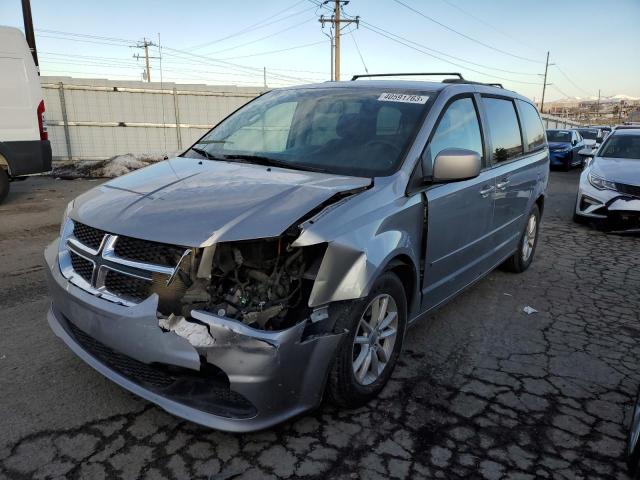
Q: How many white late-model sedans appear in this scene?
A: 1